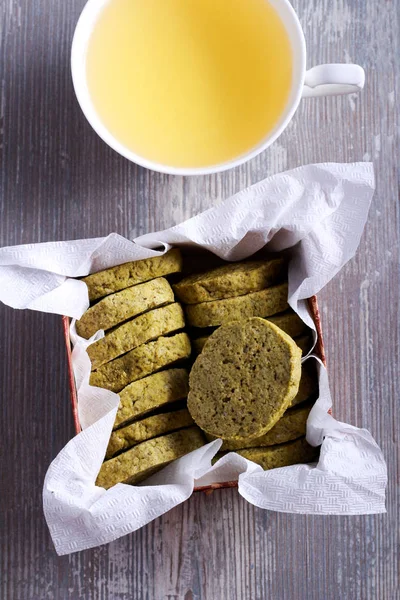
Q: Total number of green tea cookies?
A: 15